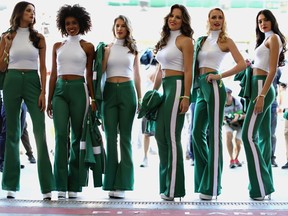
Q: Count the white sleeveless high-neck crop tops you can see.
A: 6